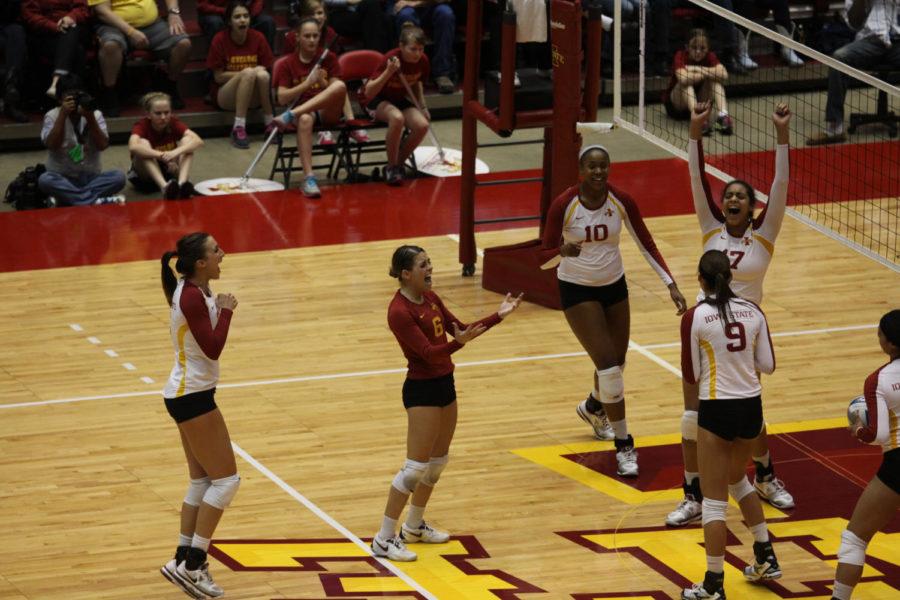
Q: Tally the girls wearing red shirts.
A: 7